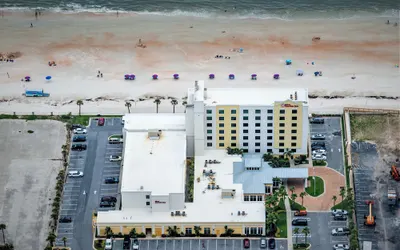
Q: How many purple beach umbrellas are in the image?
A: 9